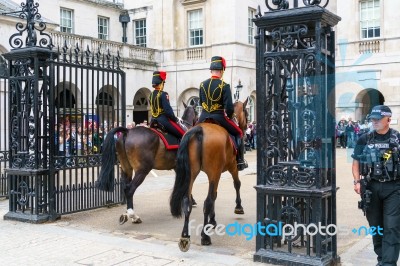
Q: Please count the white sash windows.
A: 6